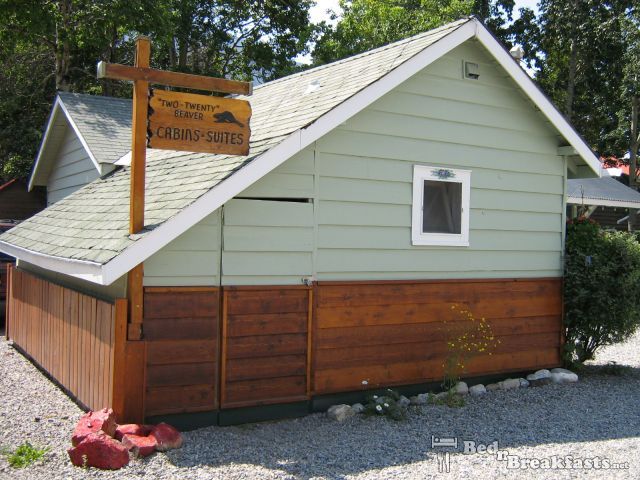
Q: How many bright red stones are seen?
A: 5